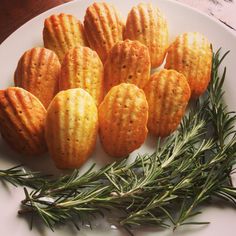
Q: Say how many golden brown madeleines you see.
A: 11